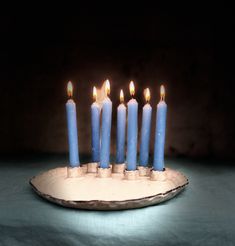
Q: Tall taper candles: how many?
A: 7